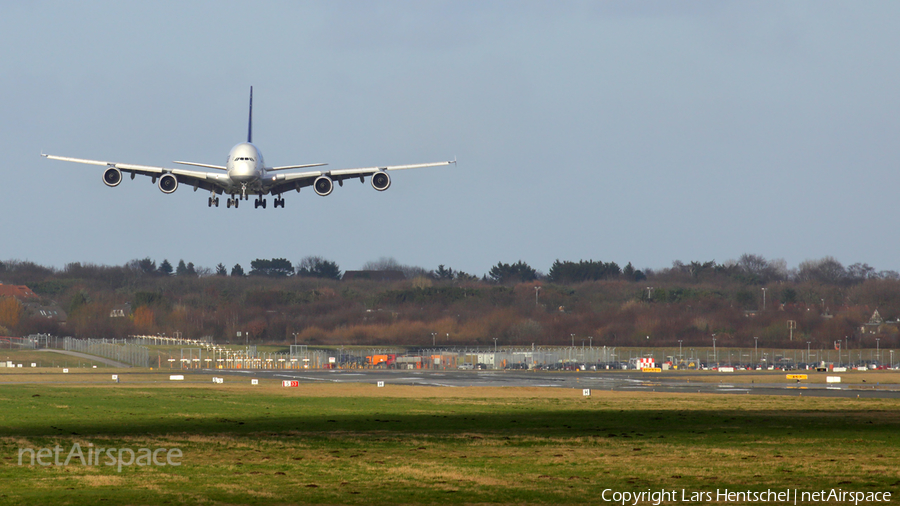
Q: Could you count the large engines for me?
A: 4